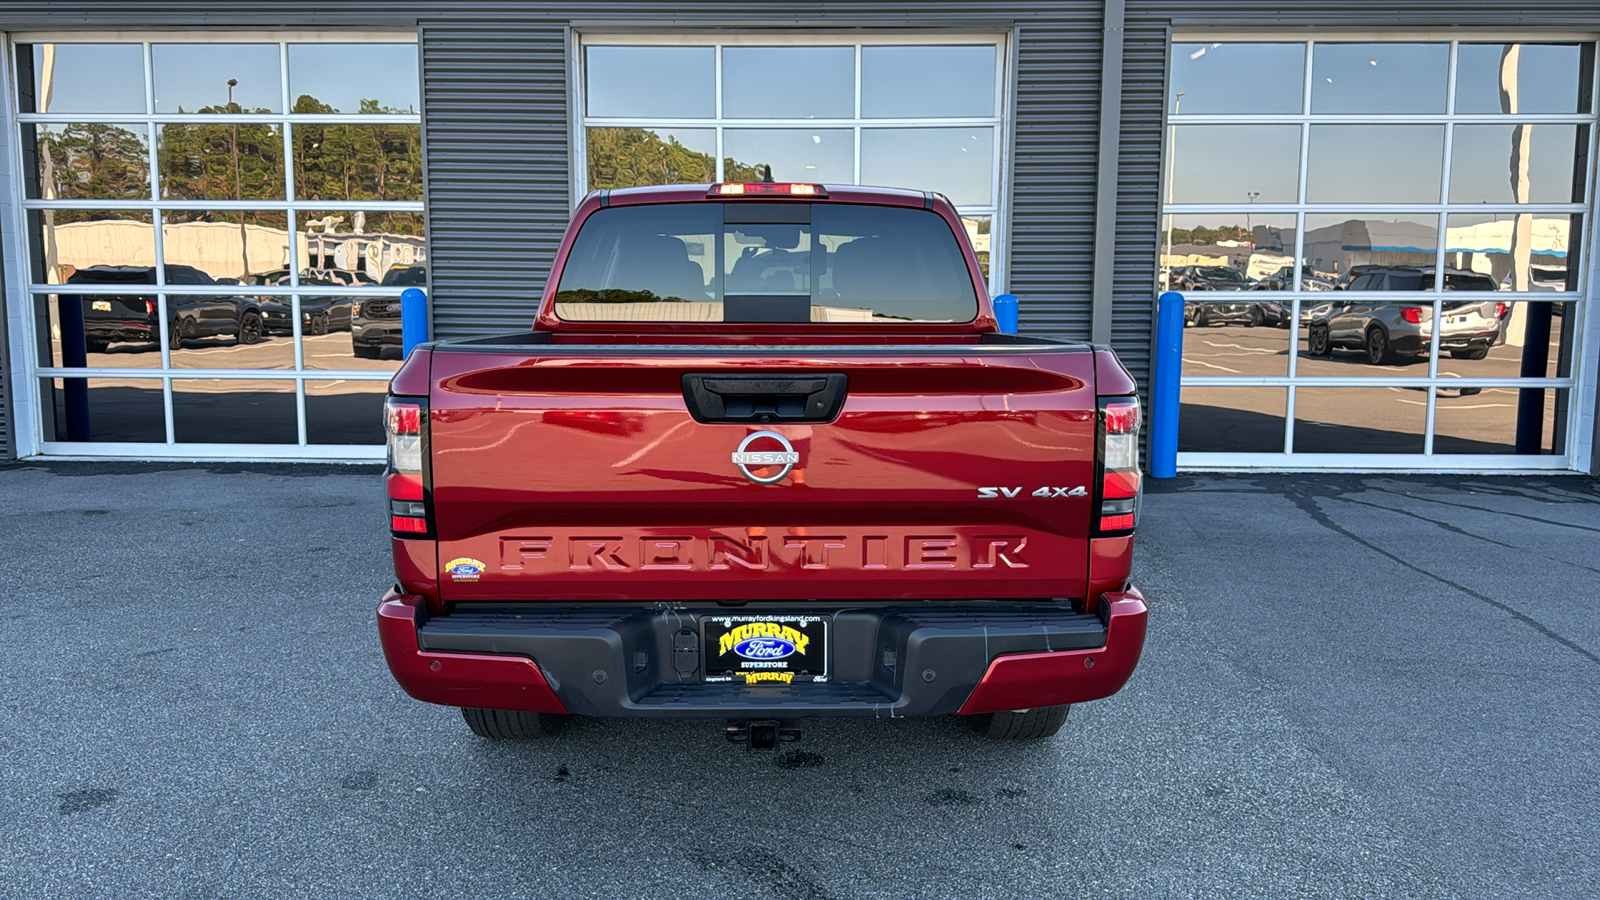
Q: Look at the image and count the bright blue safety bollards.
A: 3